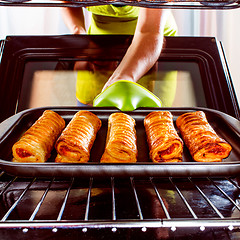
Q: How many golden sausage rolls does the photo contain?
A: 5